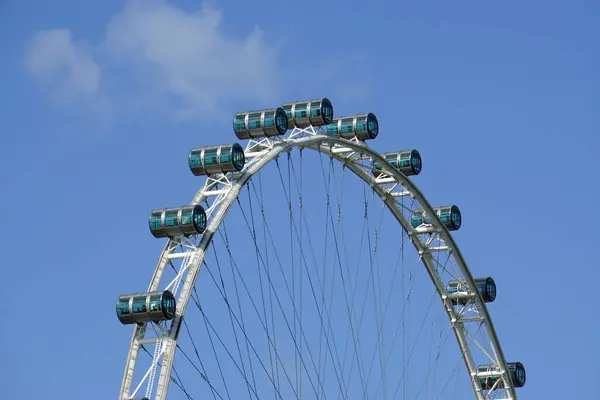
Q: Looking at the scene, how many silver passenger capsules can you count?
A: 10